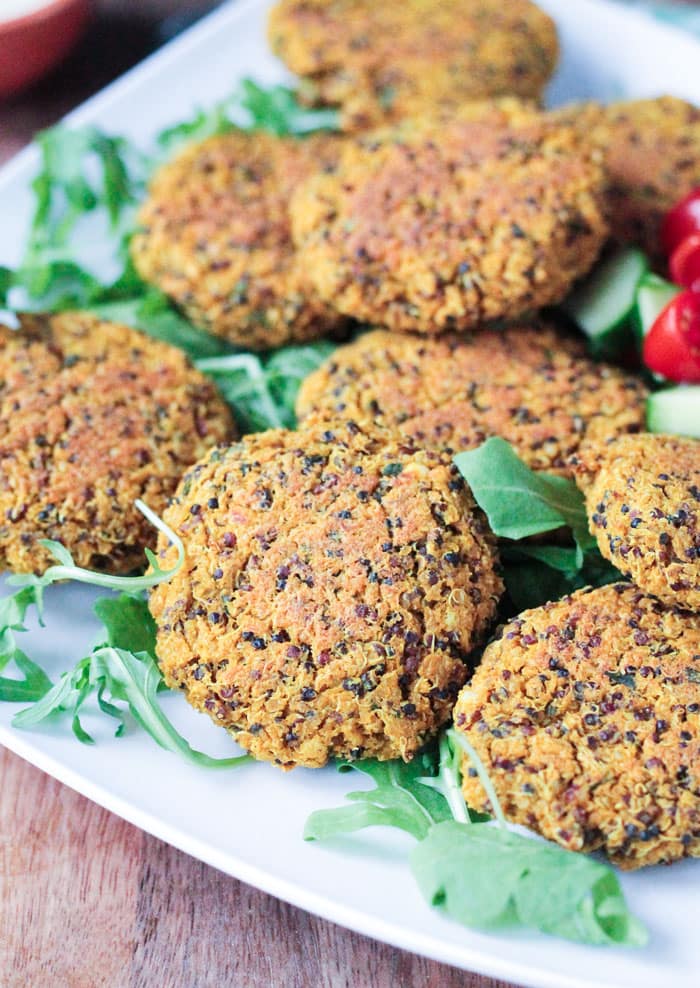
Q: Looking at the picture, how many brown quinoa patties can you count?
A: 9